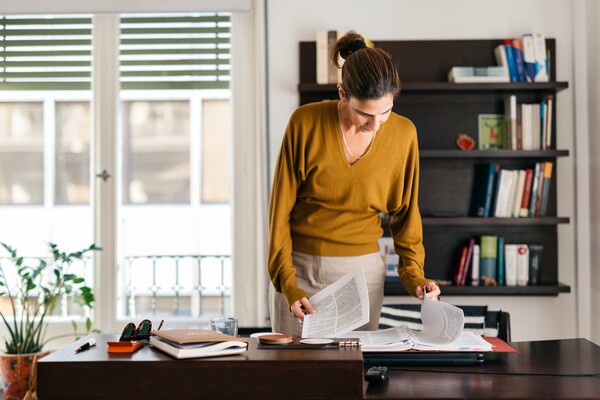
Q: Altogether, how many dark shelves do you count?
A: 4